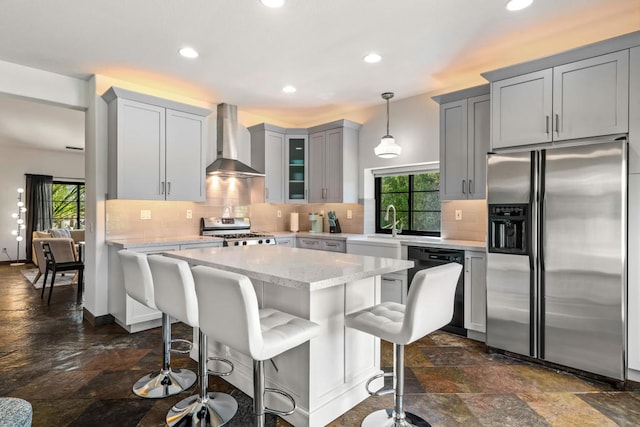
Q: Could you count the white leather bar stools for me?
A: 4